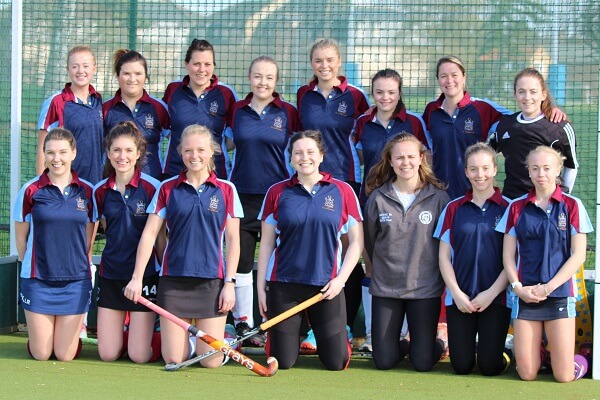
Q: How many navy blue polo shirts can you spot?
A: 13